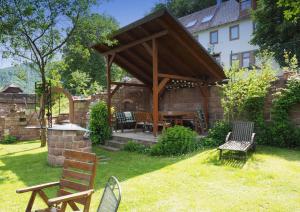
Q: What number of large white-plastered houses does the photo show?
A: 1